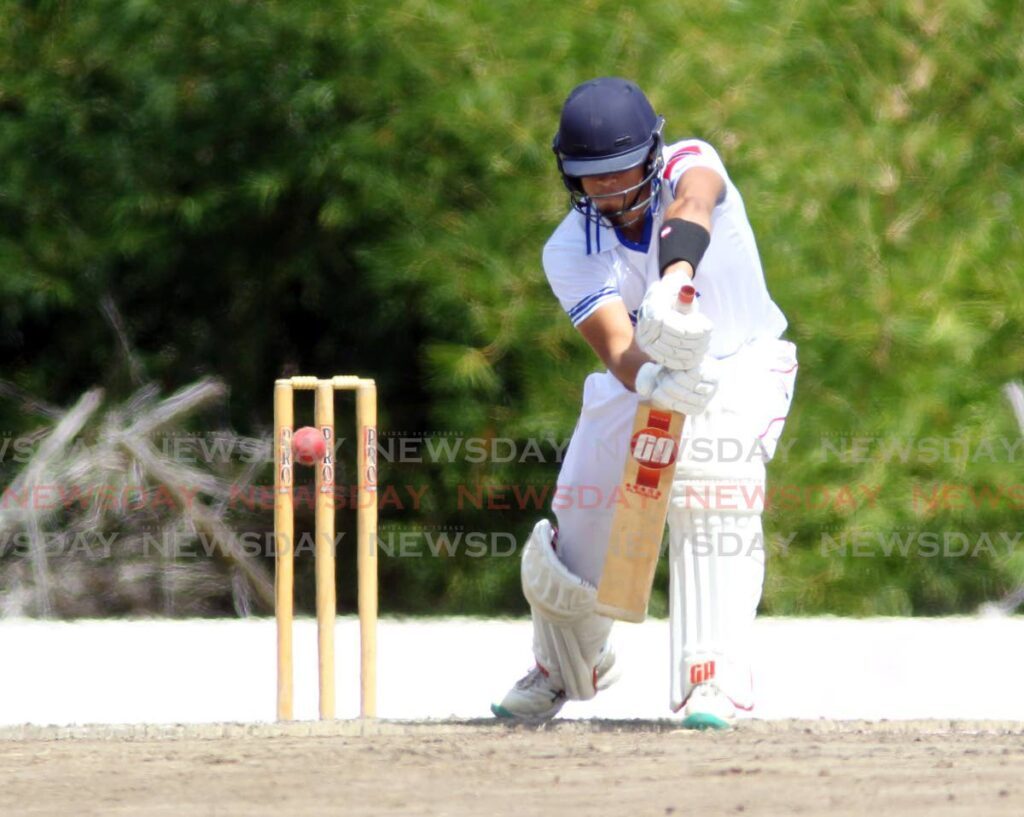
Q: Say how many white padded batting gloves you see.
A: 2